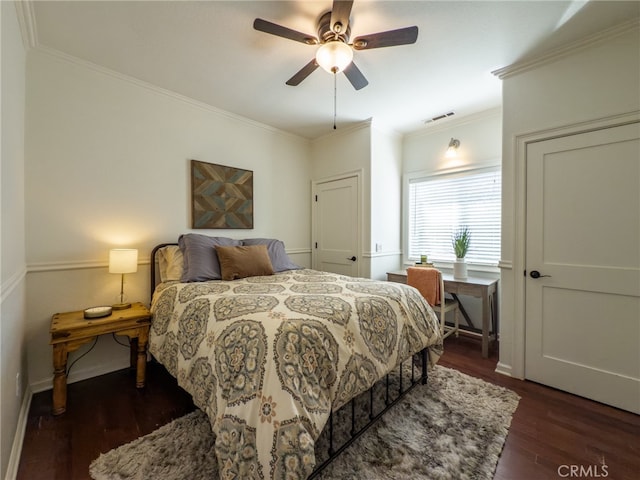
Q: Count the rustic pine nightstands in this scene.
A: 1